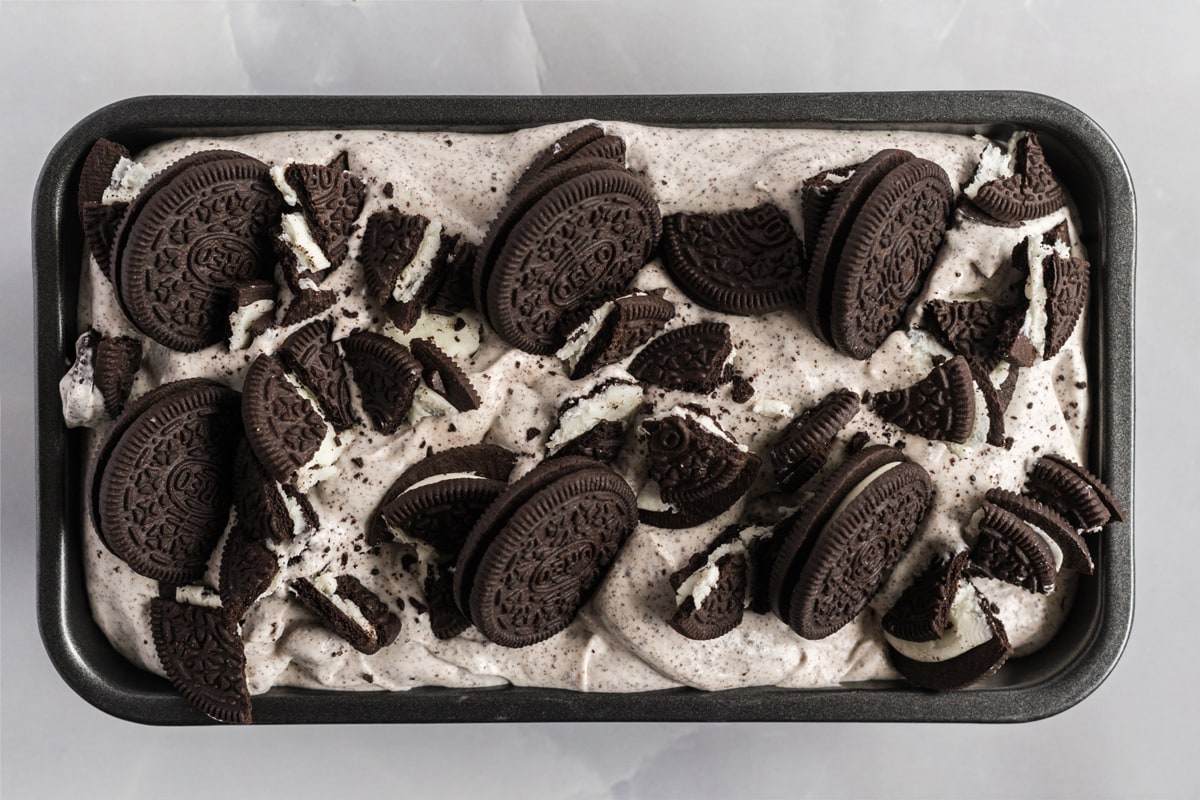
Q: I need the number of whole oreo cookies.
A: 6